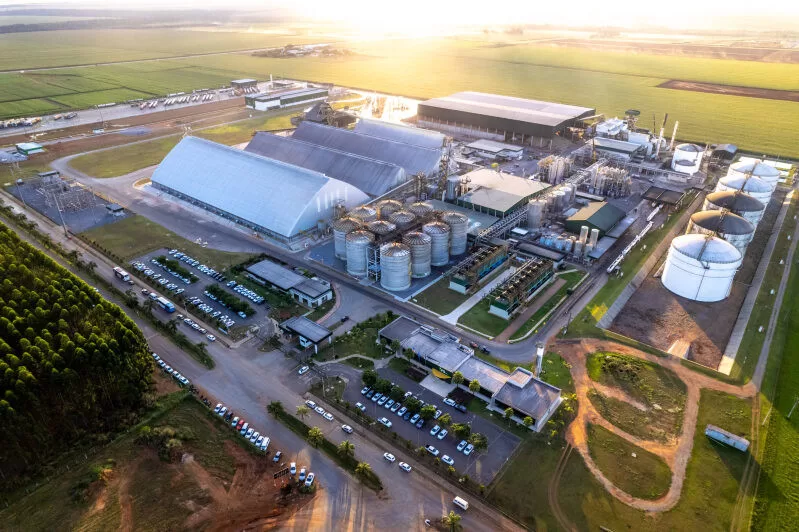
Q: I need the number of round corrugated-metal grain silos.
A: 11